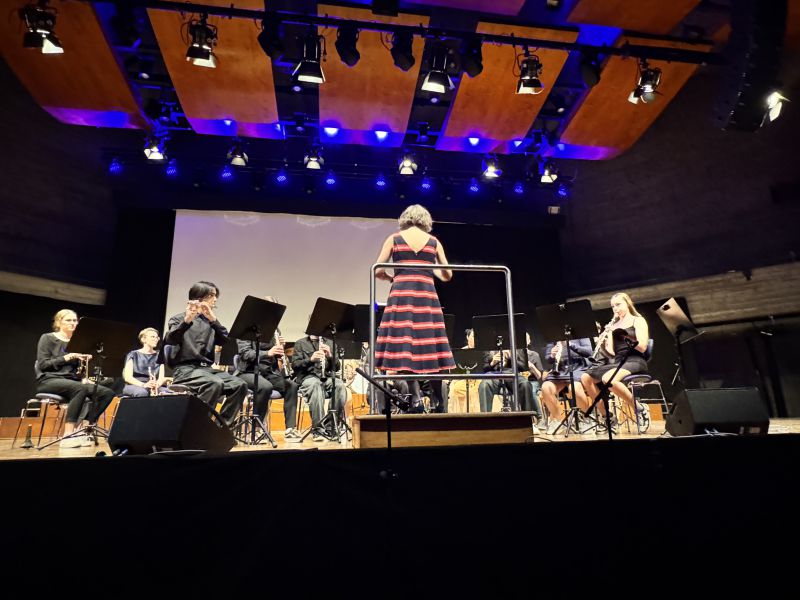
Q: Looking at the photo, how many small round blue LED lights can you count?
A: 10